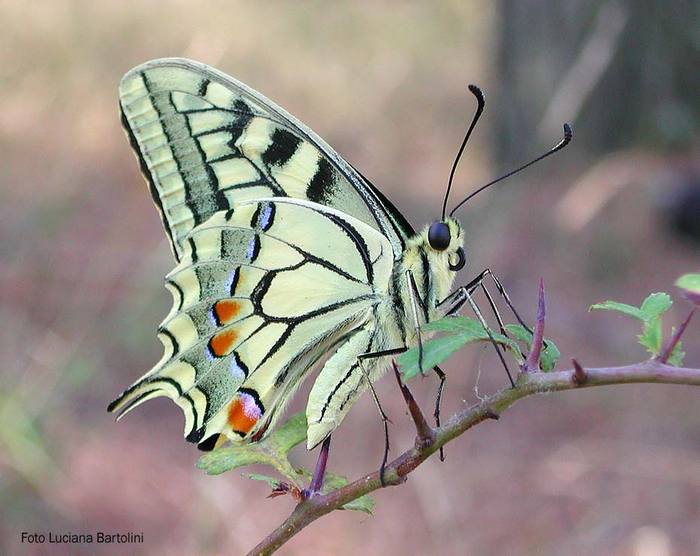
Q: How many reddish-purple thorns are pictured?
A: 5